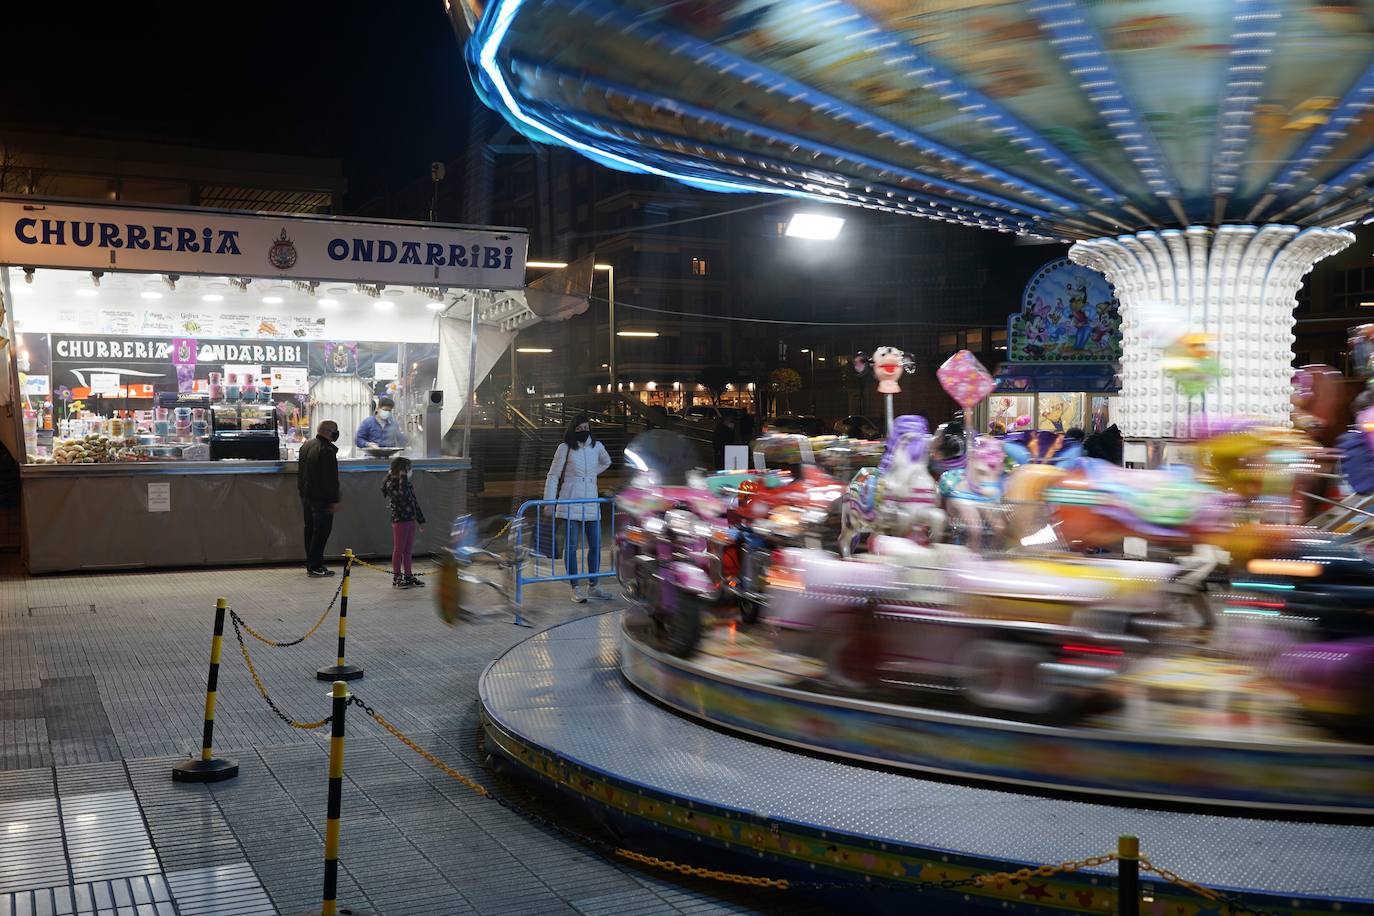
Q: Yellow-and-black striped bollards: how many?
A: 4